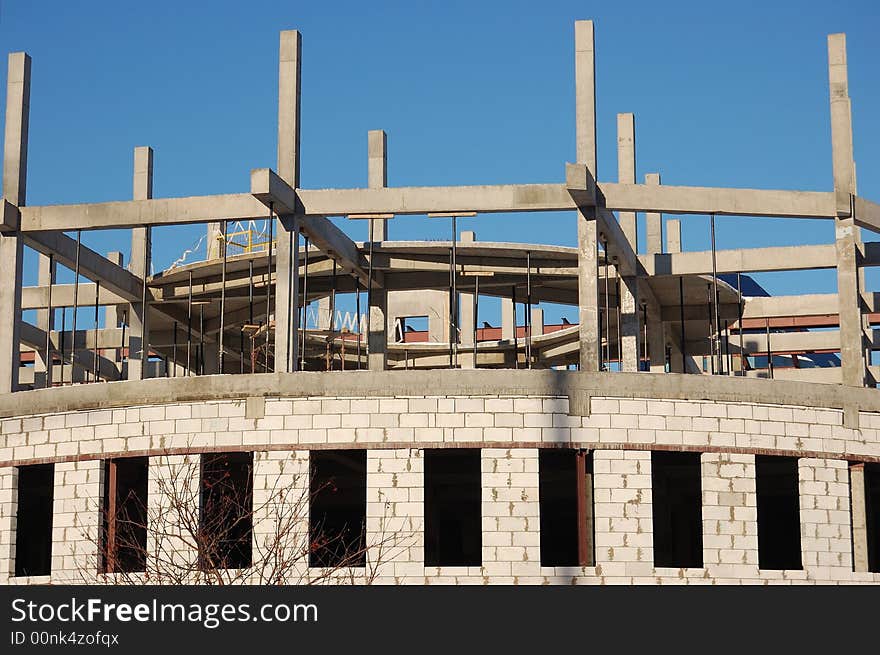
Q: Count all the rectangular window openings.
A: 9